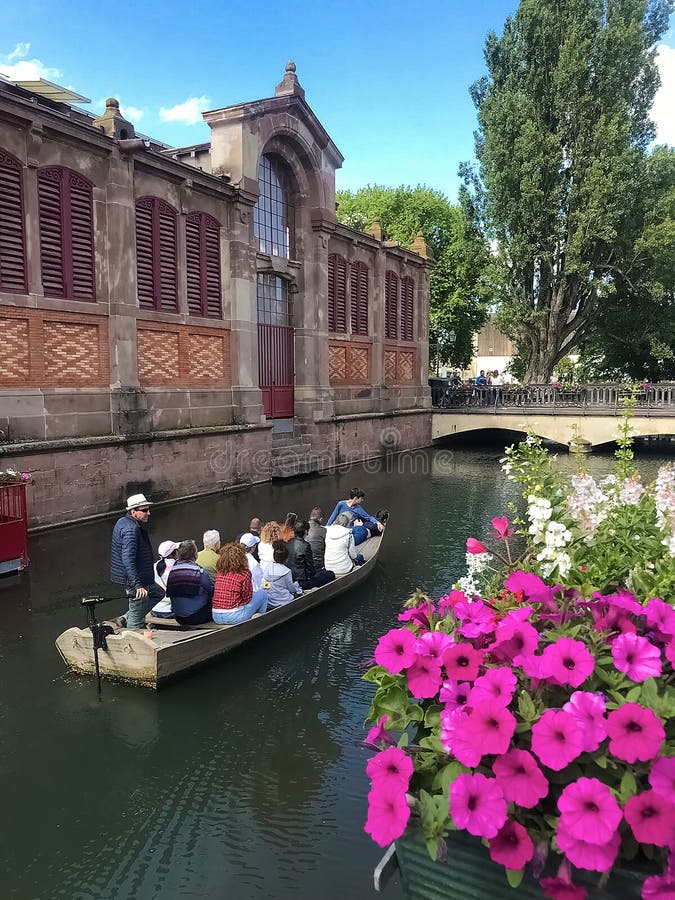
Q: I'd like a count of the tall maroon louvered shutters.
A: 8